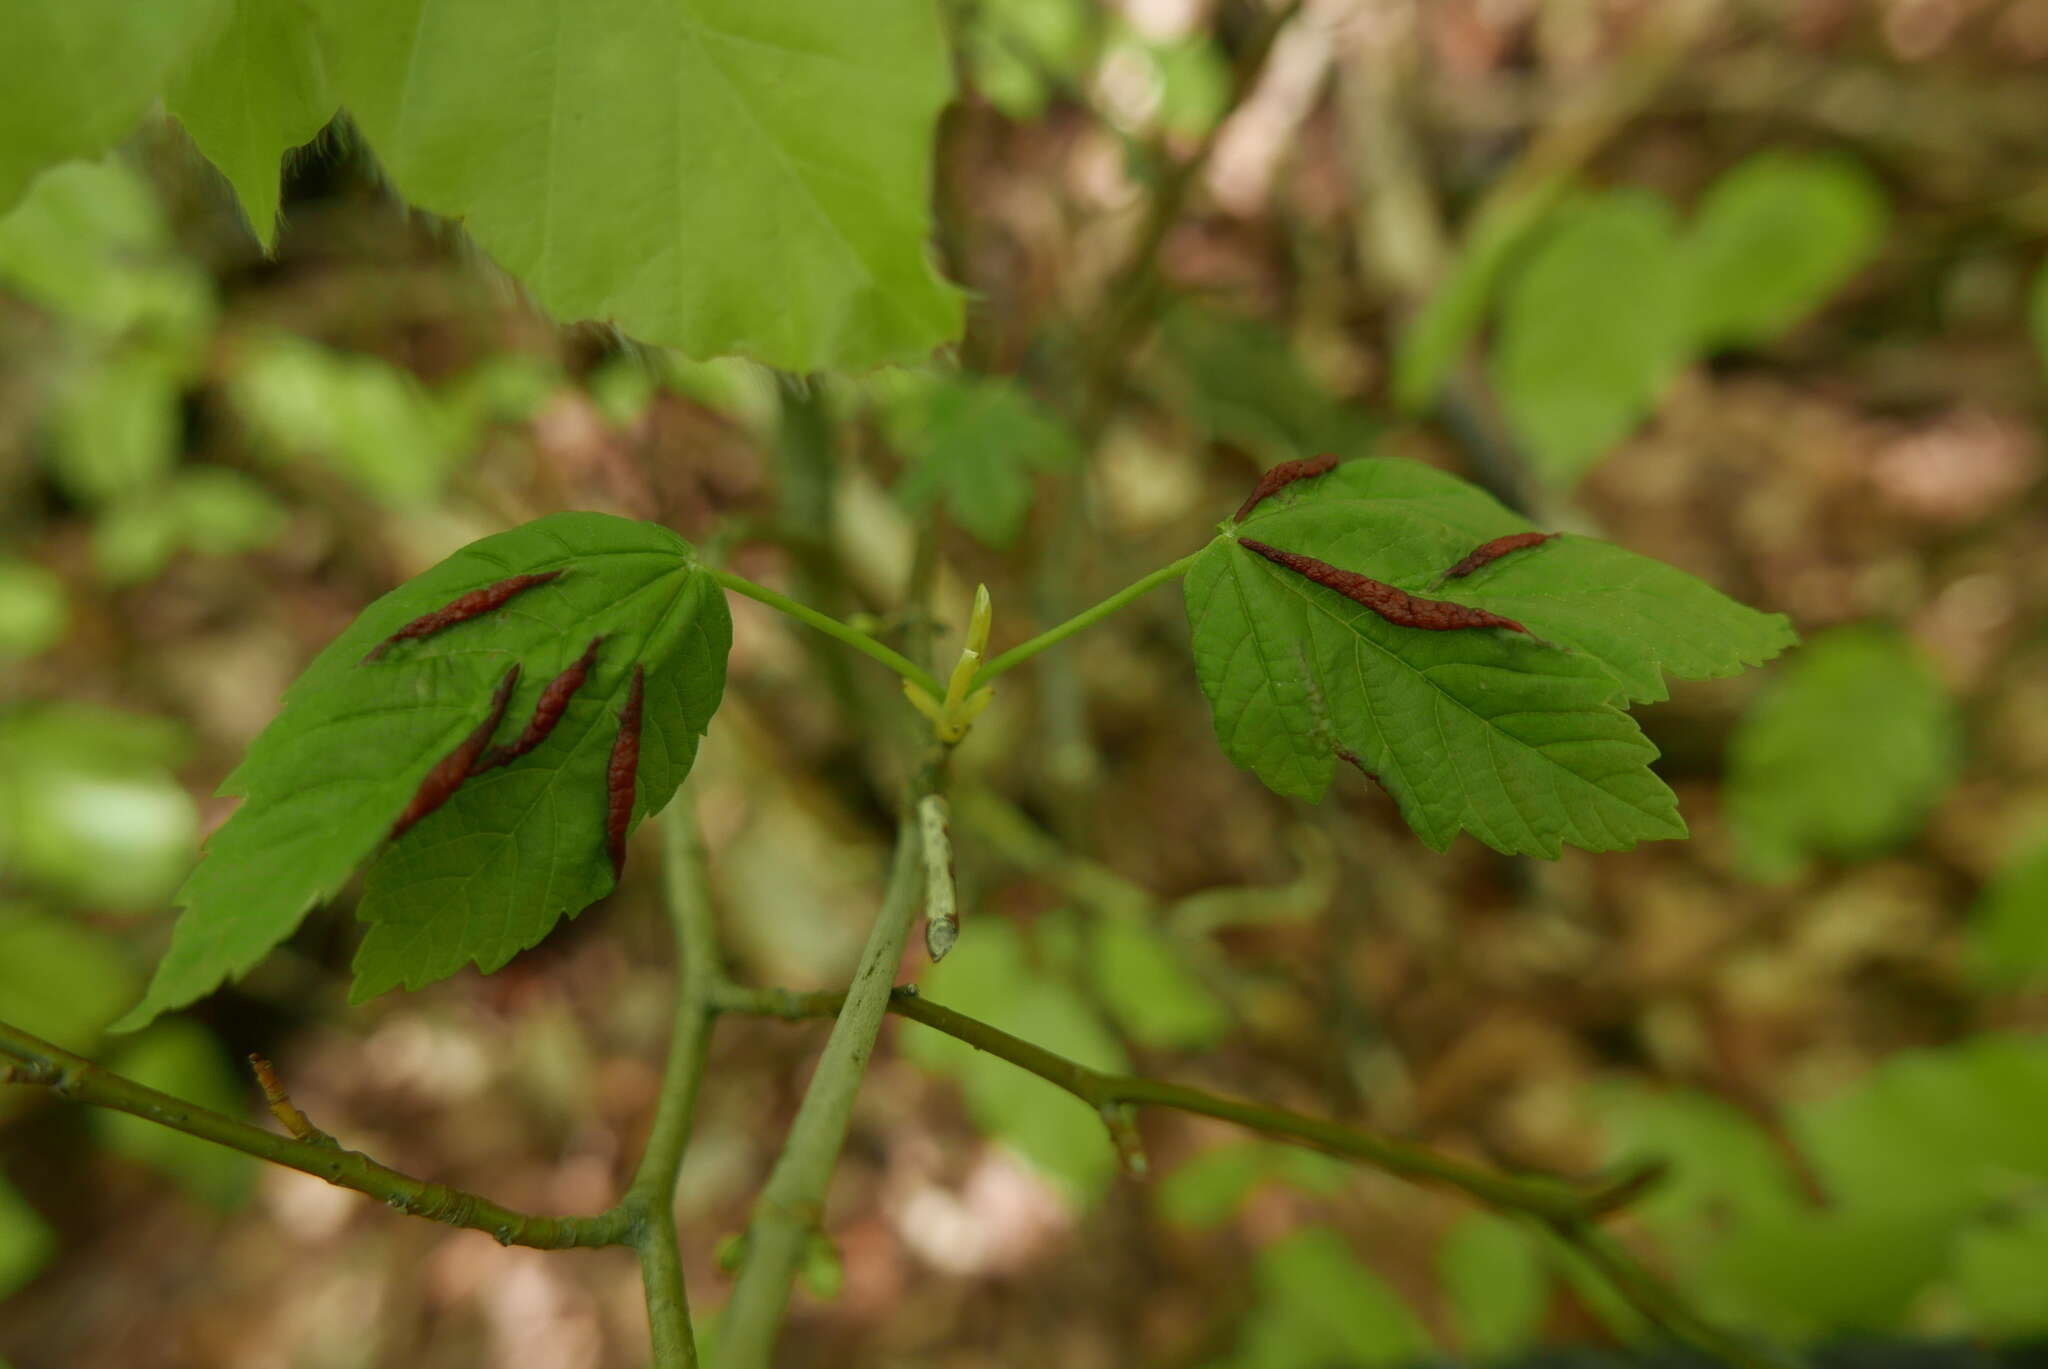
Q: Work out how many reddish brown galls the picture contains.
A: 7